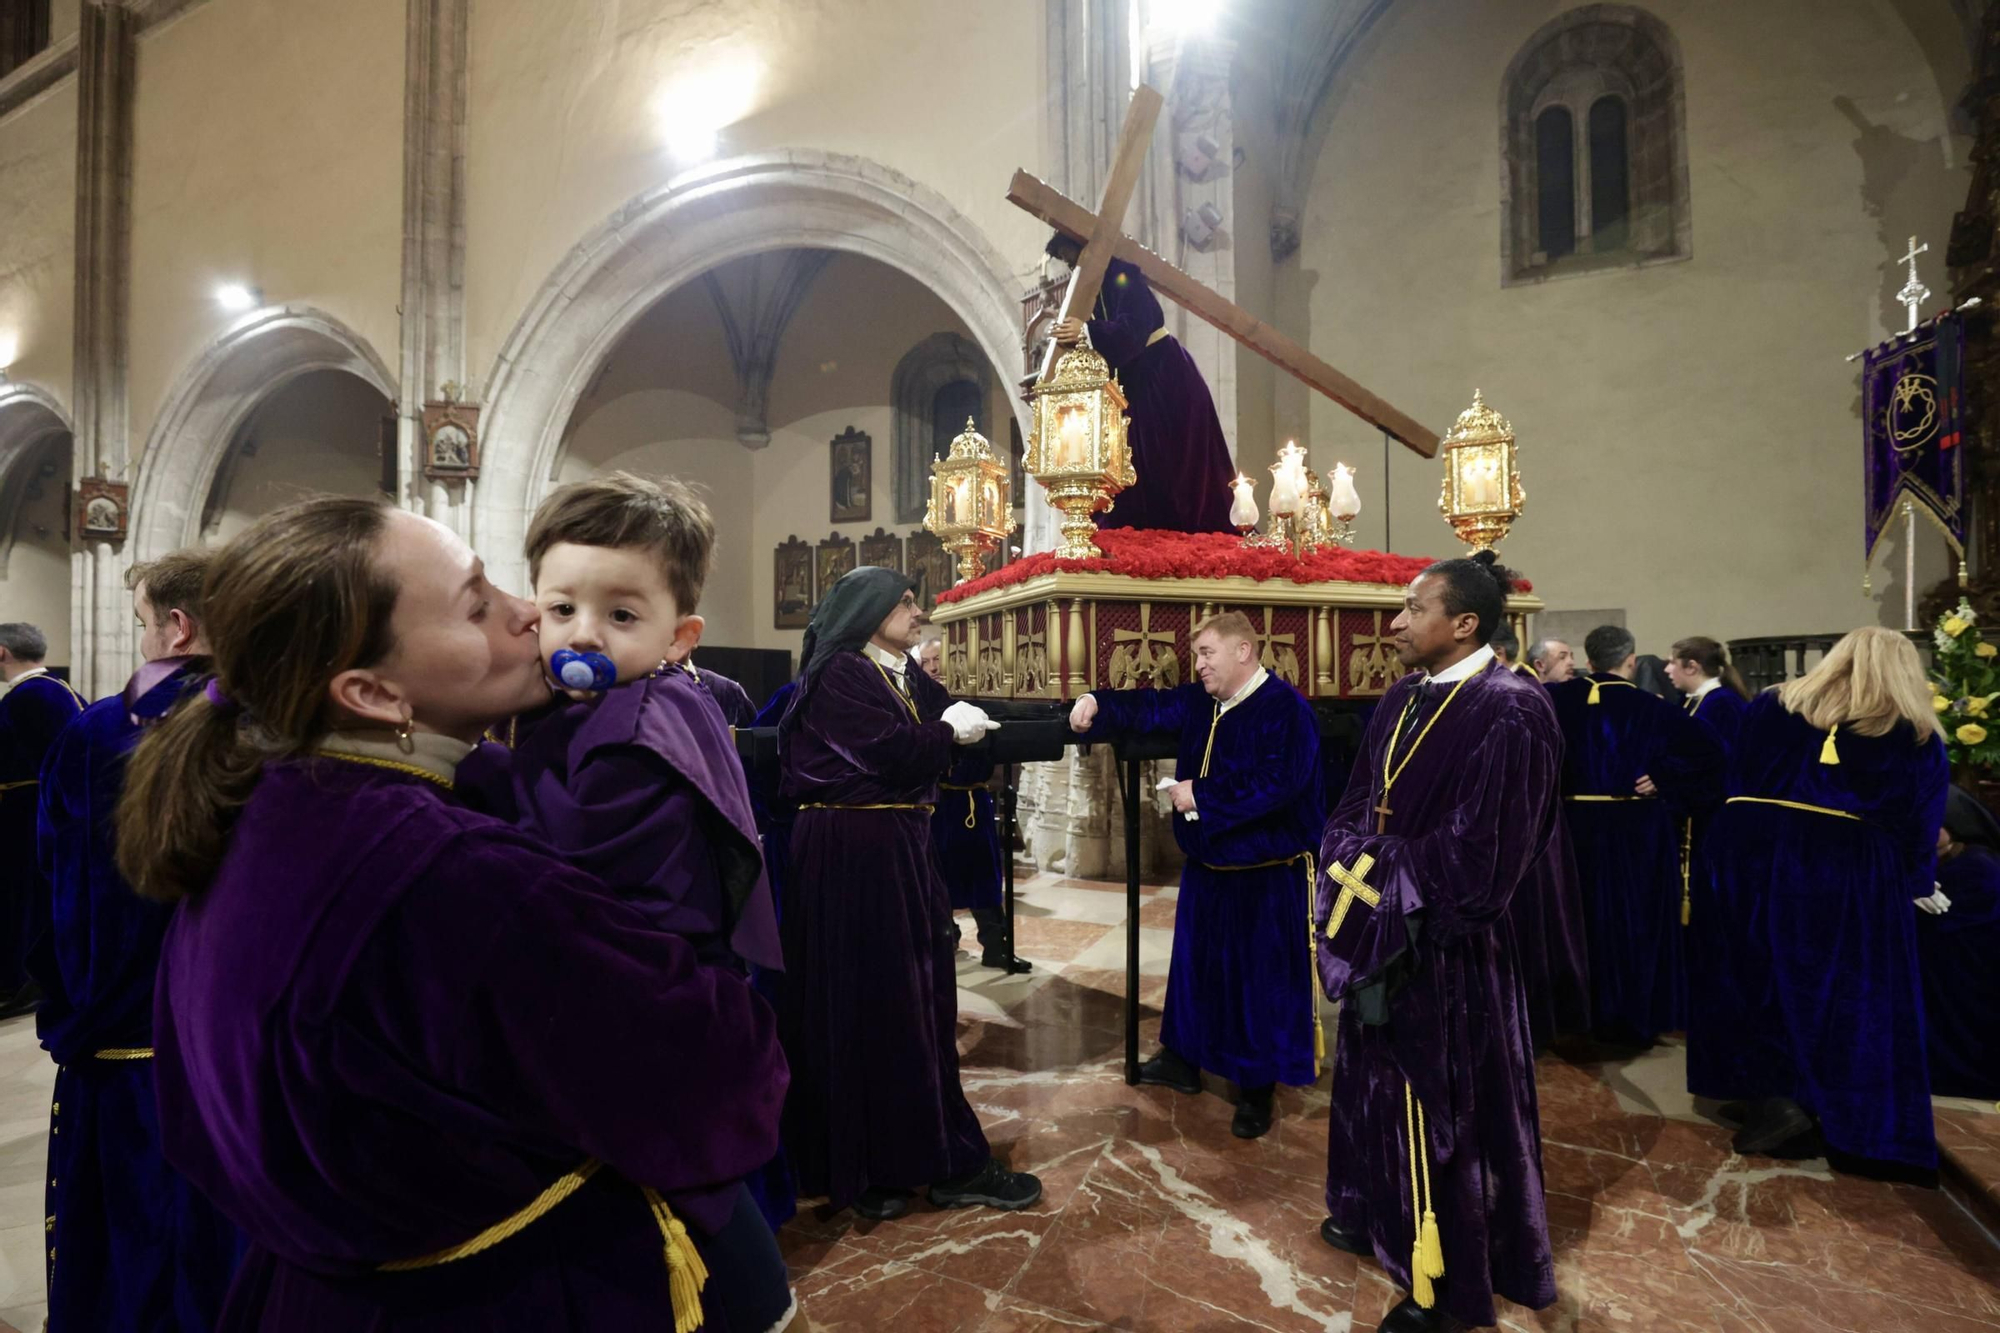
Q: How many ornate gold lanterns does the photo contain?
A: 3